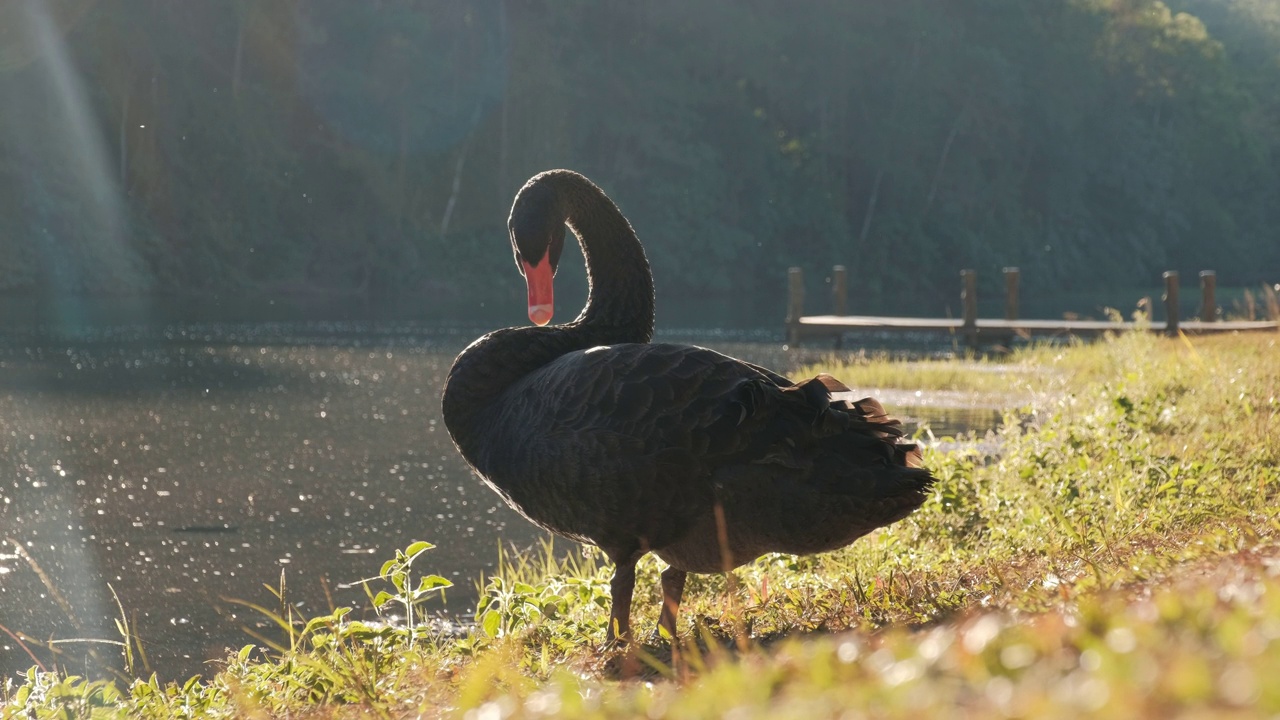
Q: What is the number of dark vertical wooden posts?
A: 6